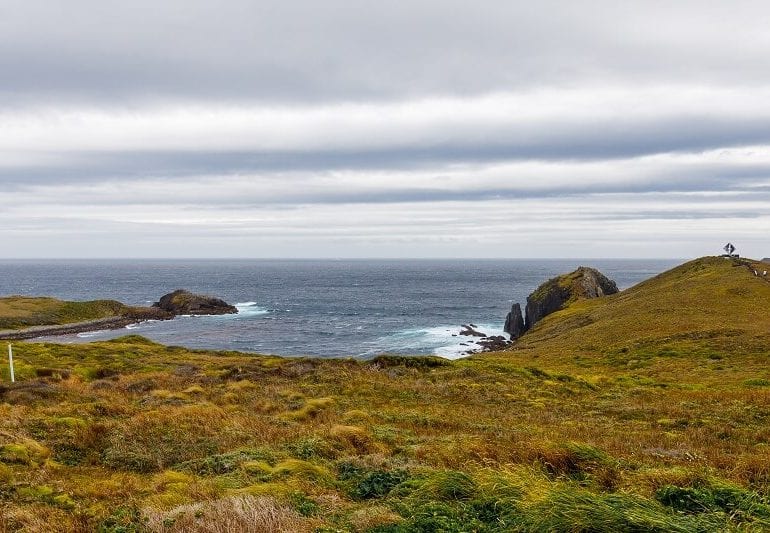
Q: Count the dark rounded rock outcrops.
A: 2